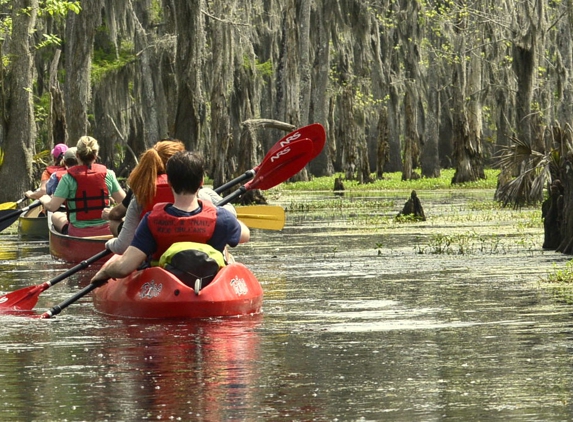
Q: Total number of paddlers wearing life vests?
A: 5